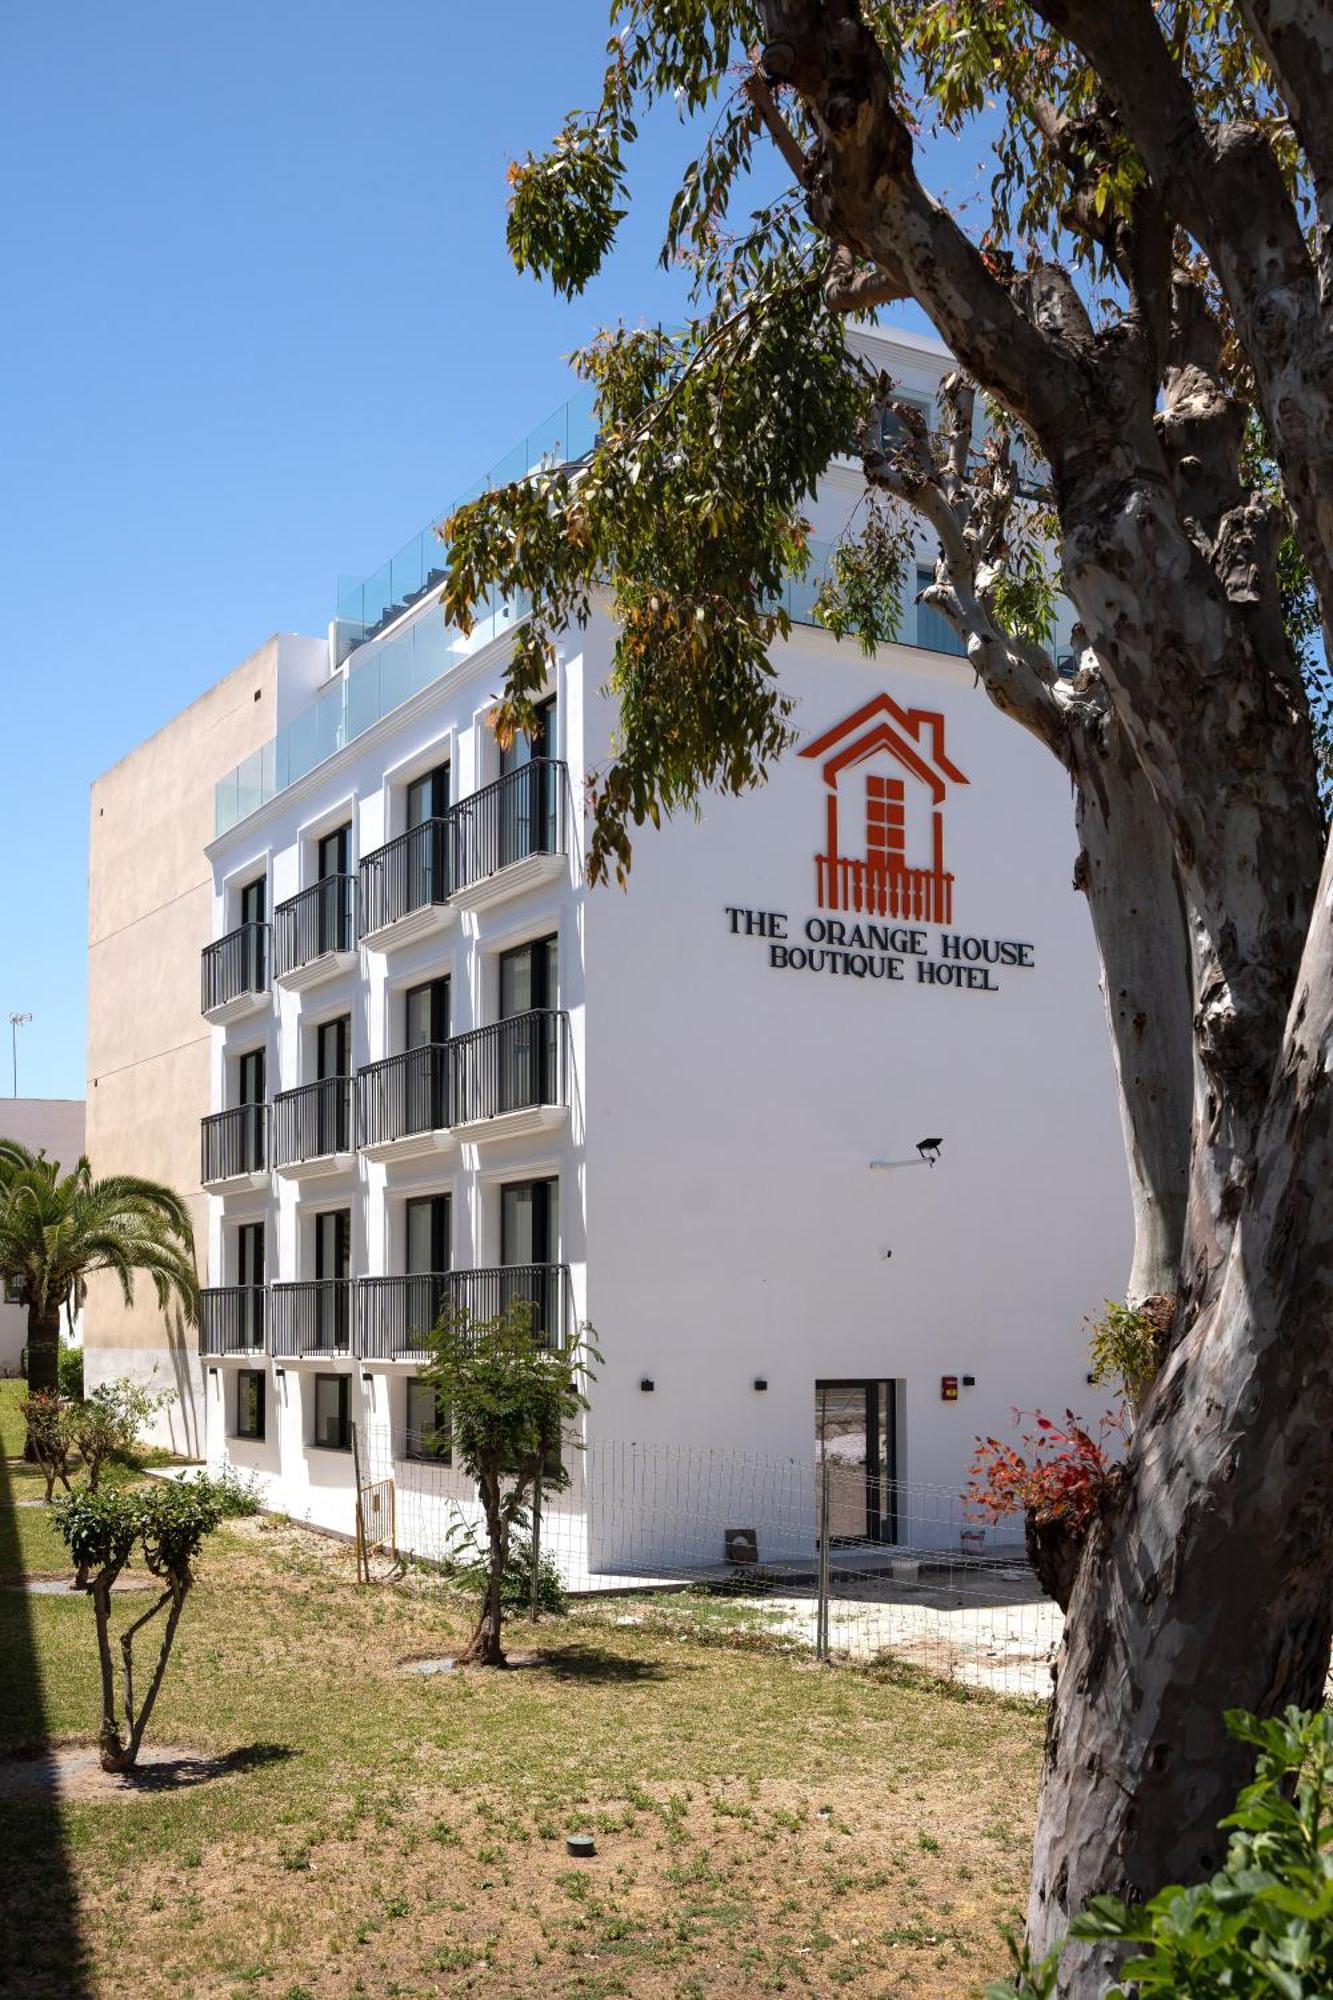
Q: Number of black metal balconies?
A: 12